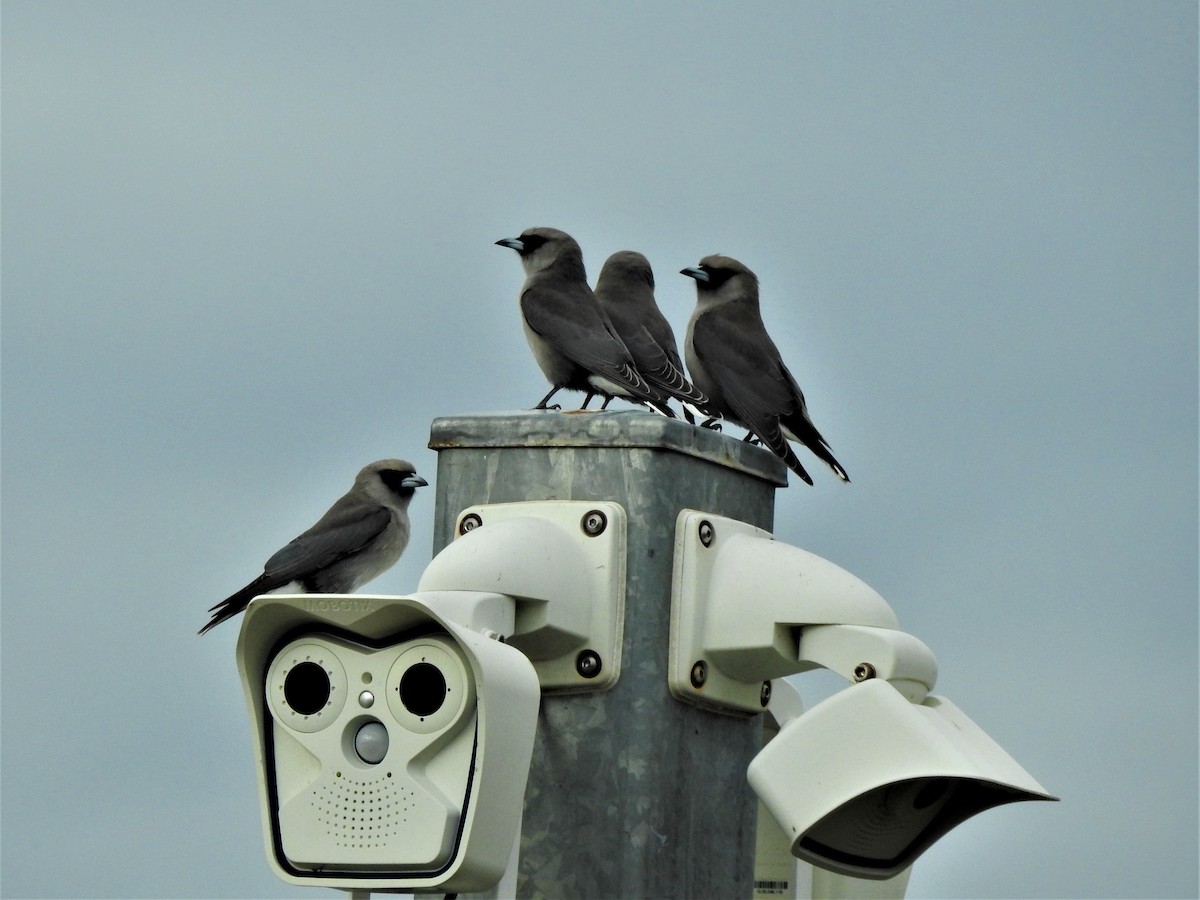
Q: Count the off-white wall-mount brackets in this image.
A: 2